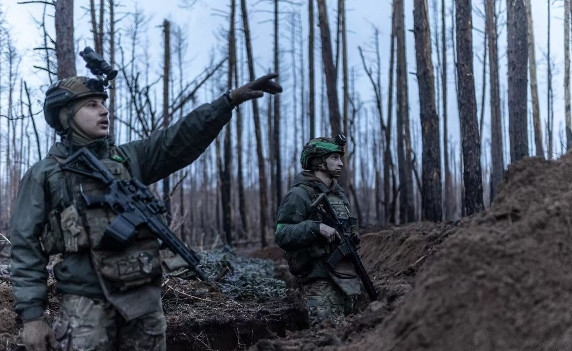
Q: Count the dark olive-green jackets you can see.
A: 2